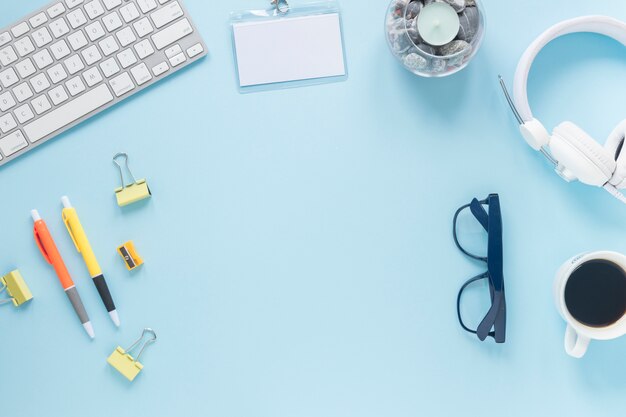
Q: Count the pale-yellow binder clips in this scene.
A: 3